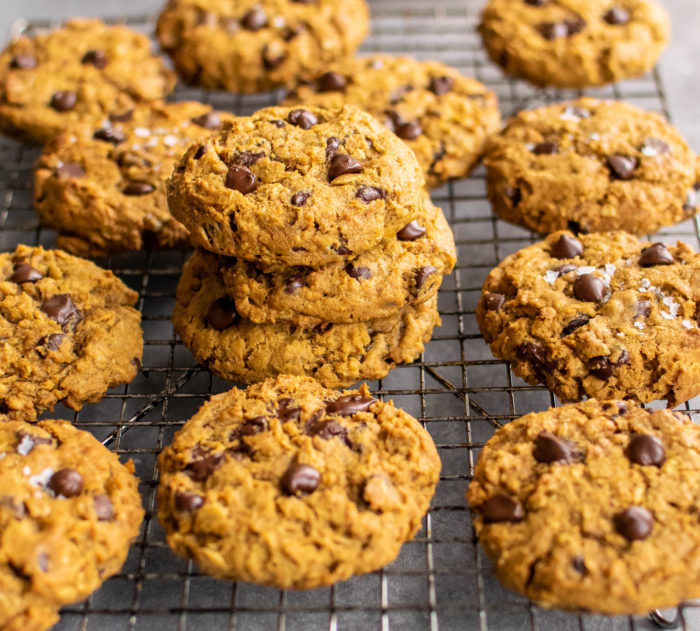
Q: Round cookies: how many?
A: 14